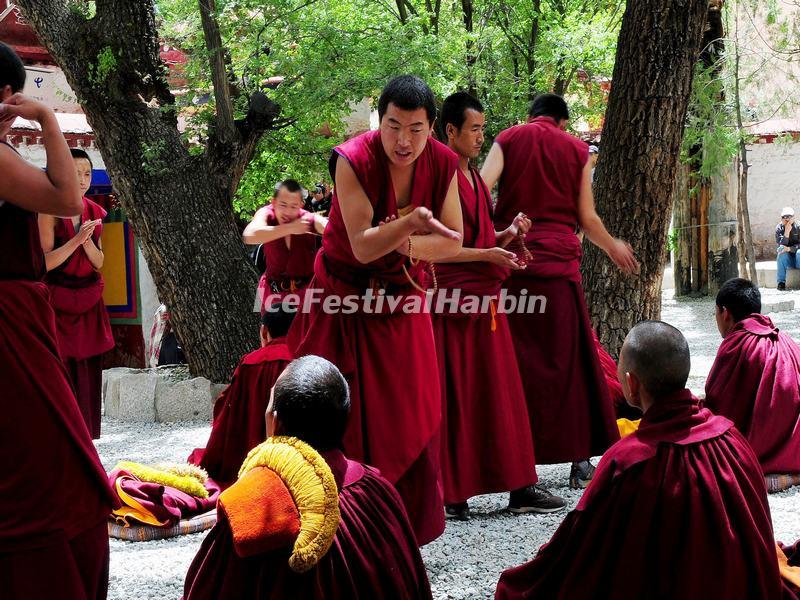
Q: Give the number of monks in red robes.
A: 10